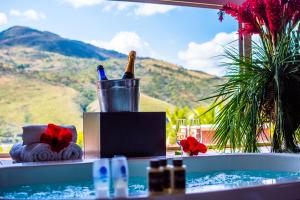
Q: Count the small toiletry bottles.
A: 5